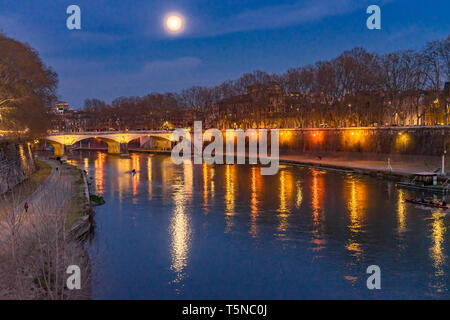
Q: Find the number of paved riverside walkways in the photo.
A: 2